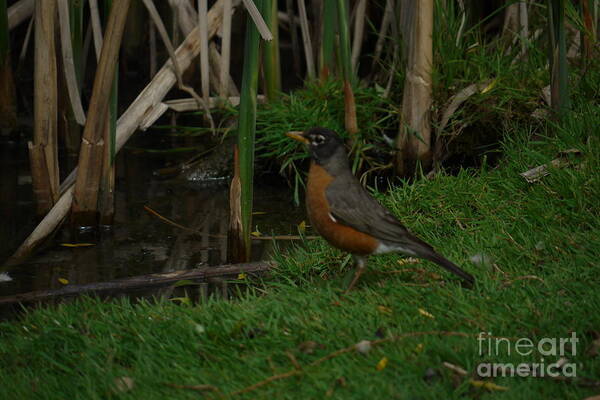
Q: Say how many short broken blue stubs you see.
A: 0